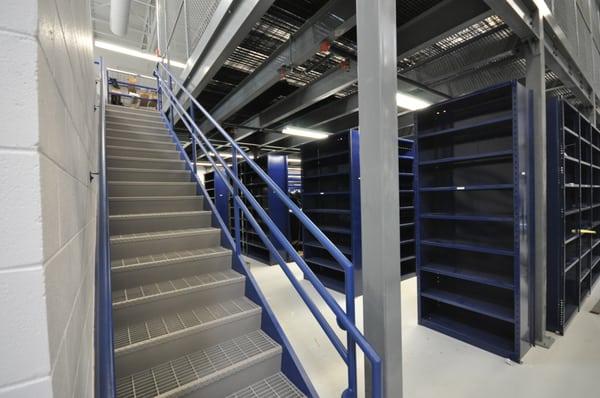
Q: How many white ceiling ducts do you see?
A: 1